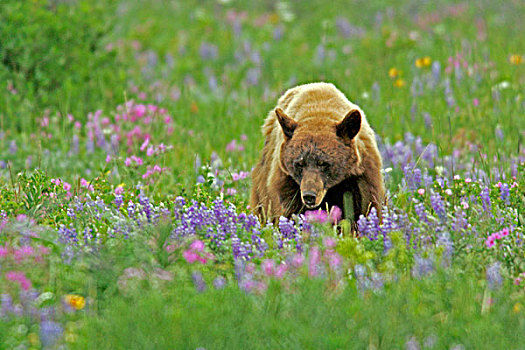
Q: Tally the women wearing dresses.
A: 0